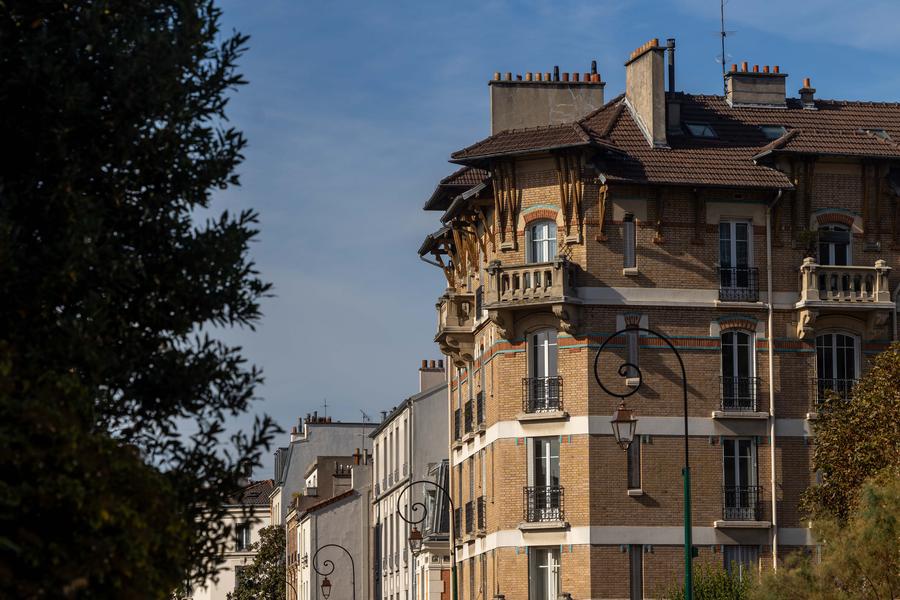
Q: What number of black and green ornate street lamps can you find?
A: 3